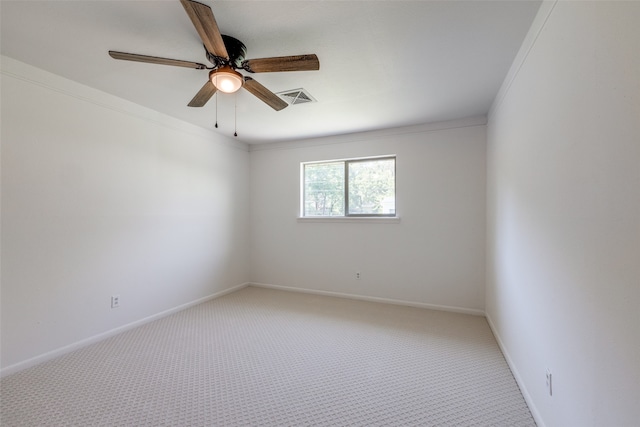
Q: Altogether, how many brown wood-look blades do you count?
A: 5